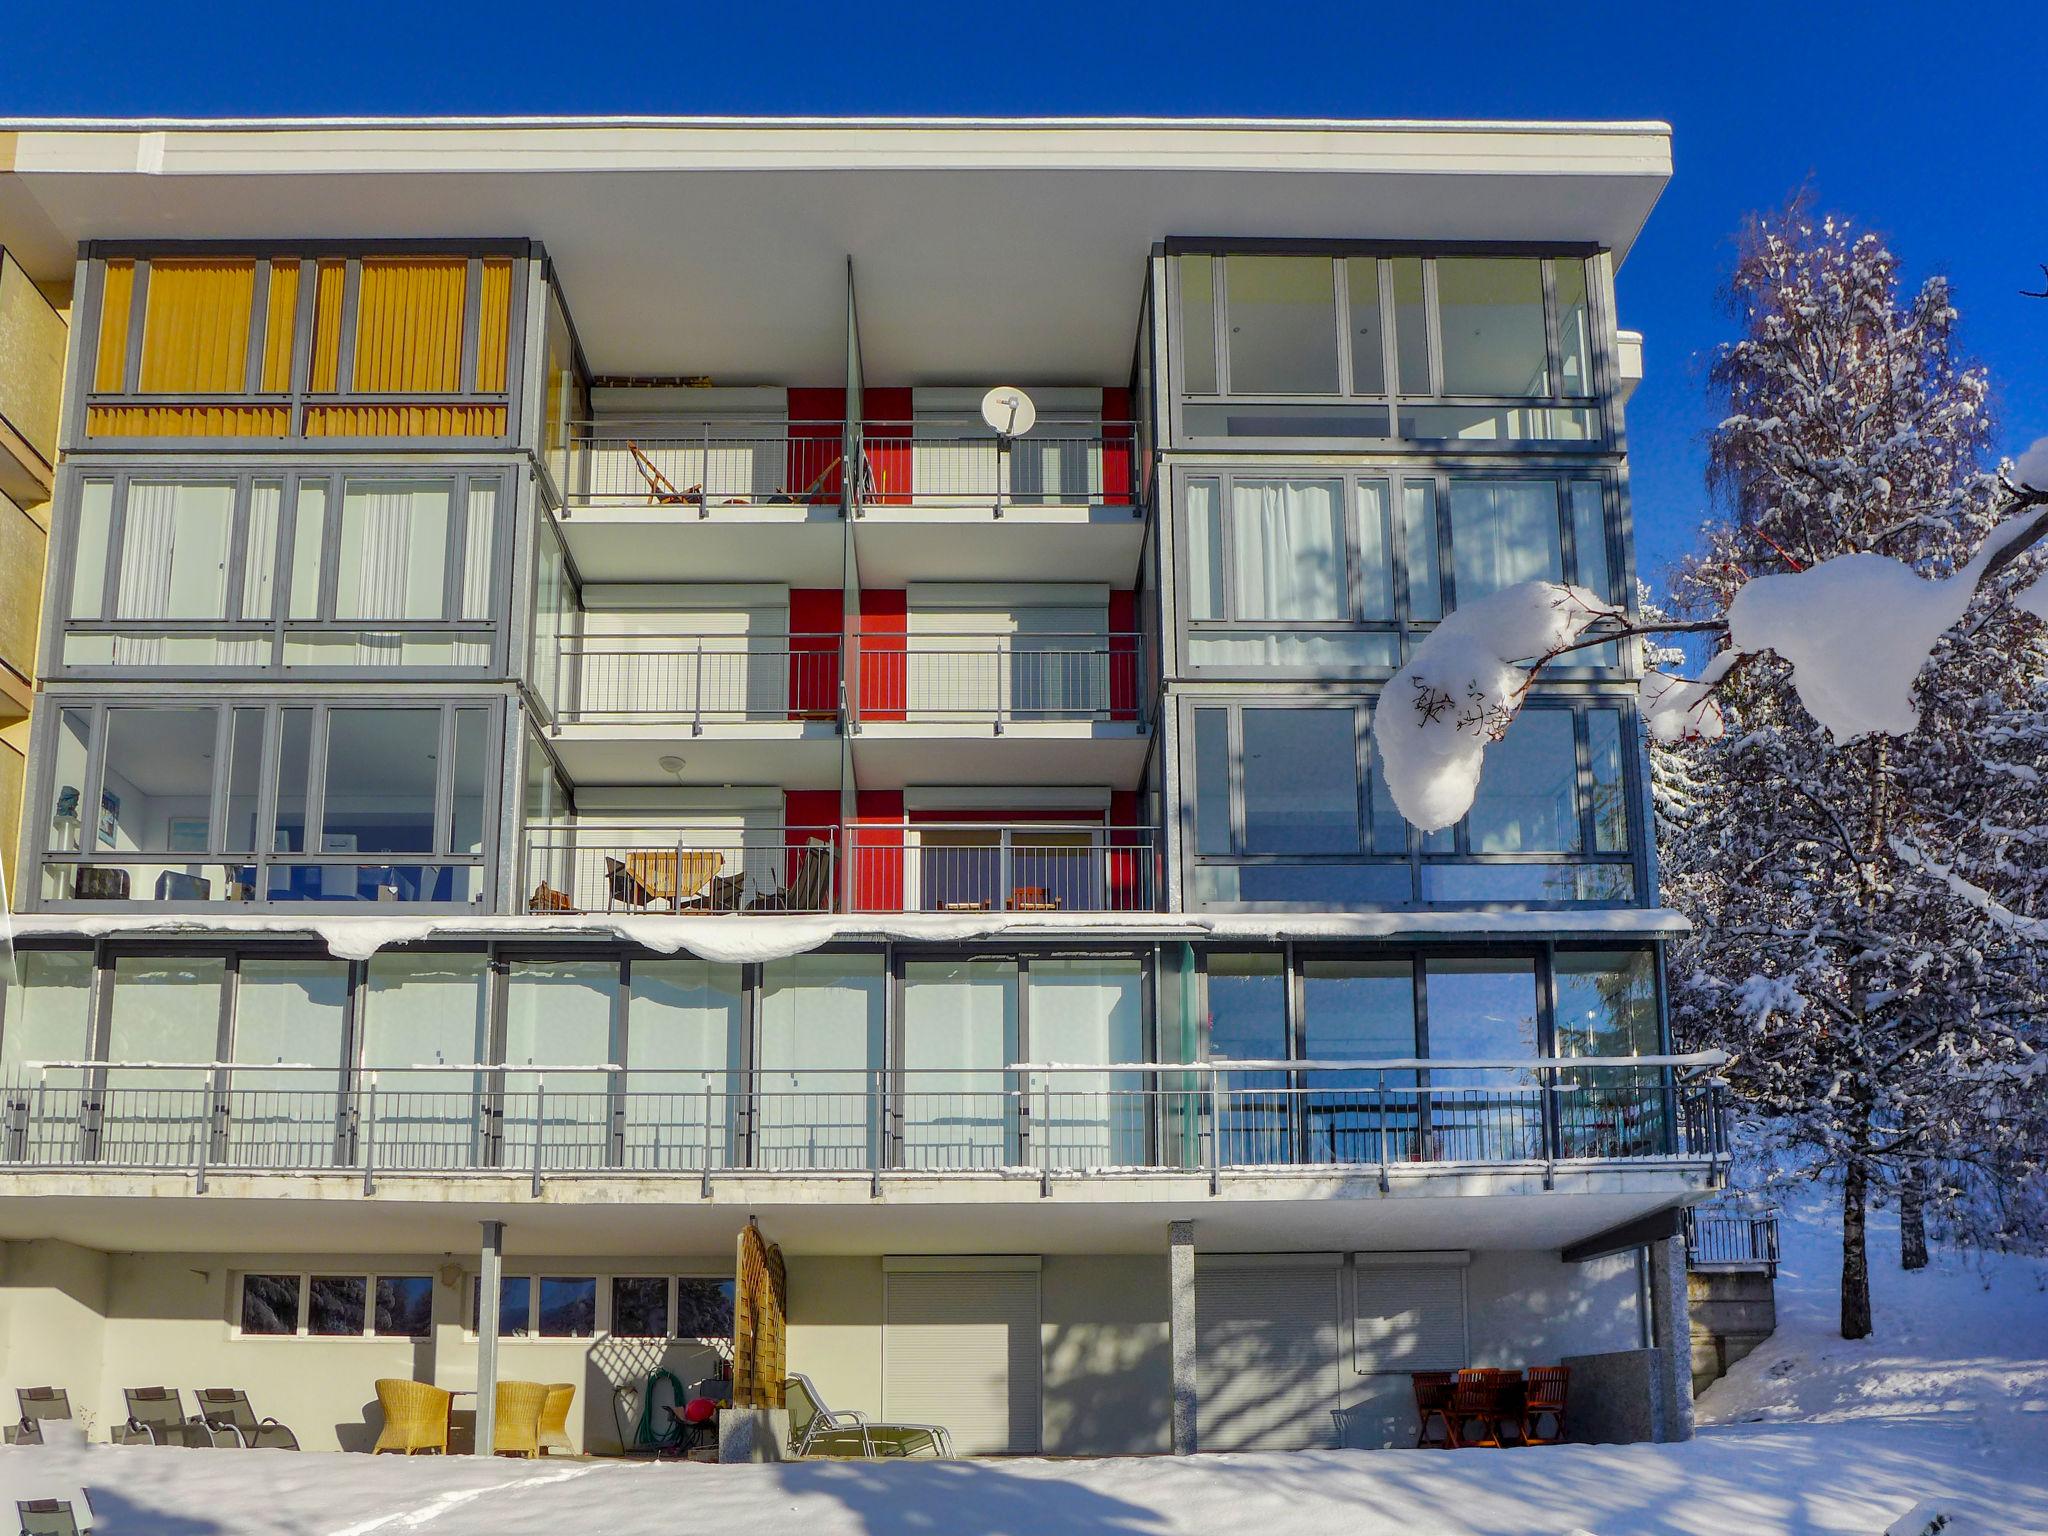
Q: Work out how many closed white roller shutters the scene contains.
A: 8